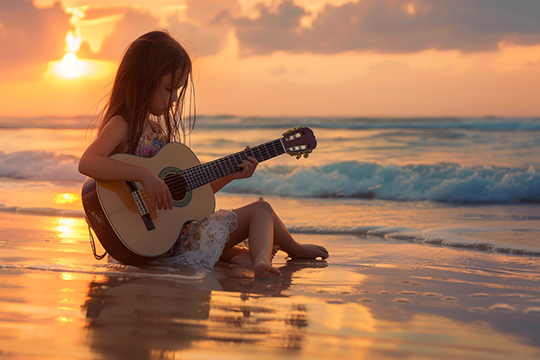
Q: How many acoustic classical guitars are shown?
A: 1